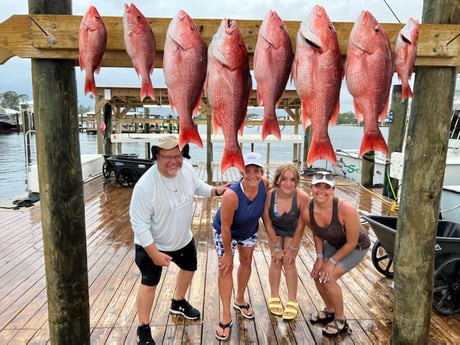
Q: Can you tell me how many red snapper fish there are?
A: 8